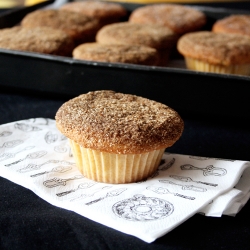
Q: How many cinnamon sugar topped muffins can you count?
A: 9